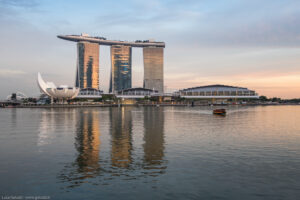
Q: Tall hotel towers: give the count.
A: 3